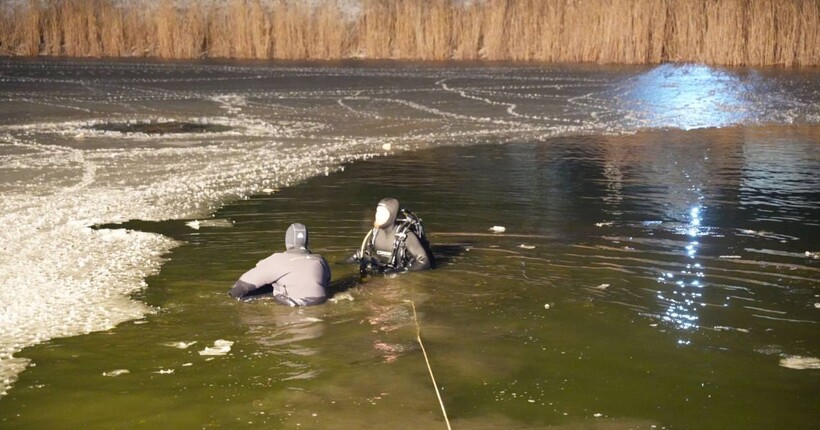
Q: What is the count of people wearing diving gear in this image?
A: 2